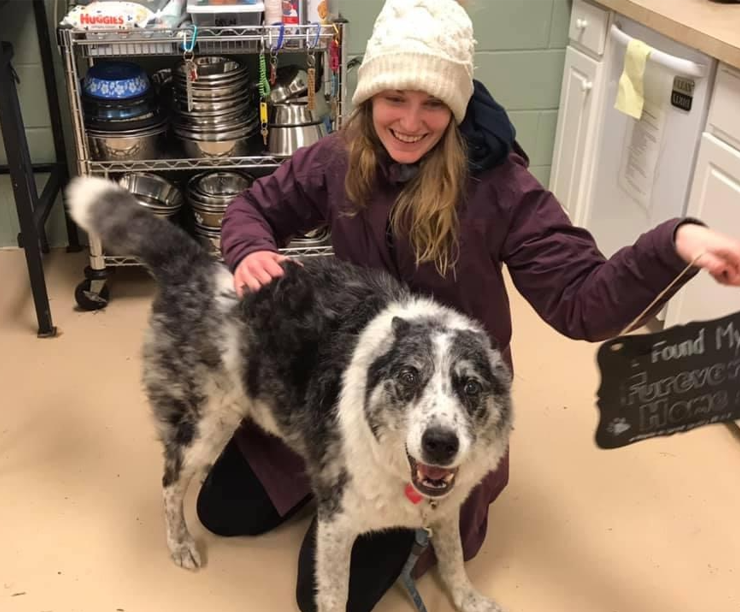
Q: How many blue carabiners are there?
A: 3